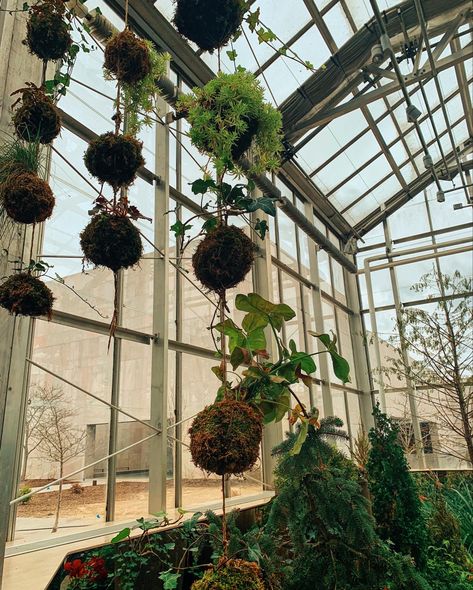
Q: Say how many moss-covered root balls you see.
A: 12